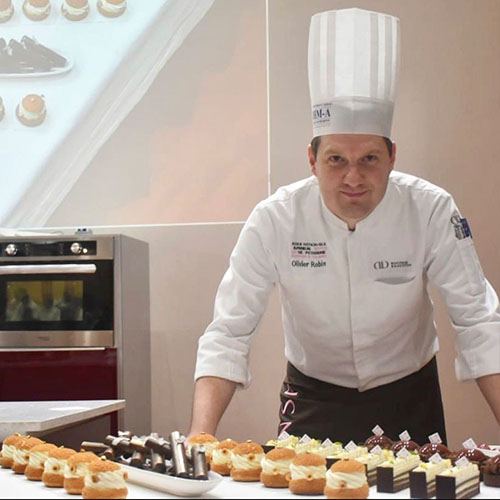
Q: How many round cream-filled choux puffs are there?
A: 12